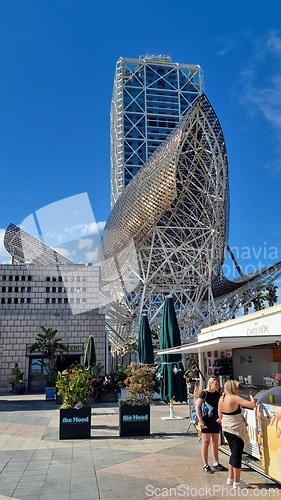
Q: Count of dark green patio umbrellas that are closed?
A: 3